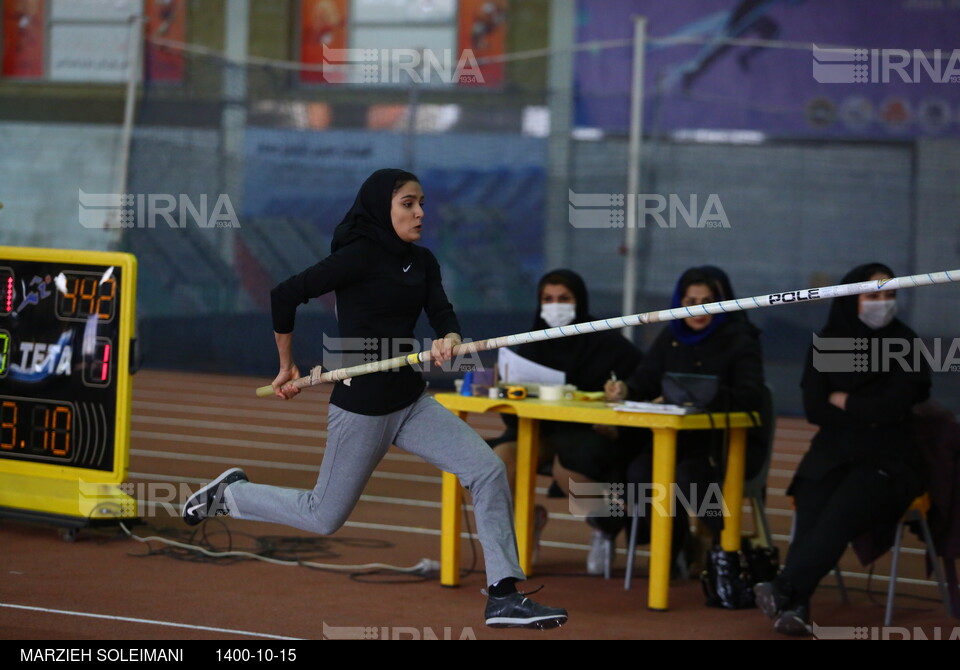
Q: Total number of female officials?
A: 3